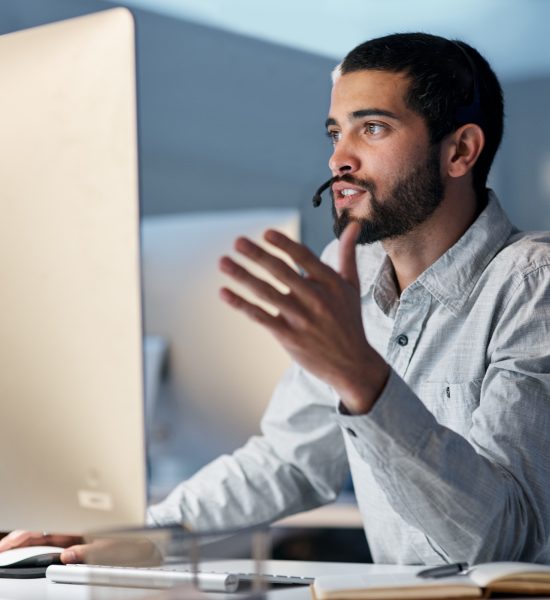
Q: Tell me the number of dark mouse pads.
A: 1